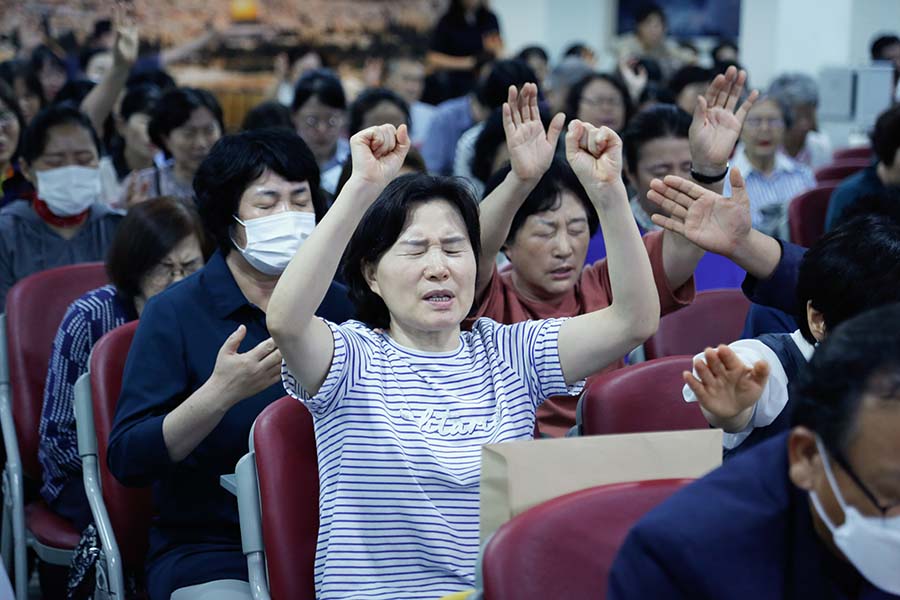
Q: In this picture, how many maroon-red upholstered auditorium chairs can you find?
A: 9